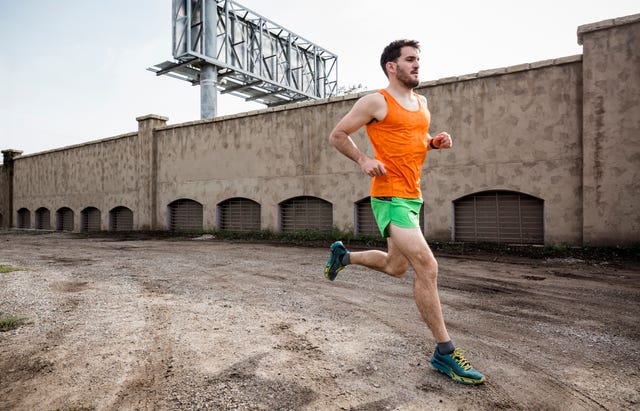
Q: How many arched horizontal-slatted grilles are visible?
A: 10